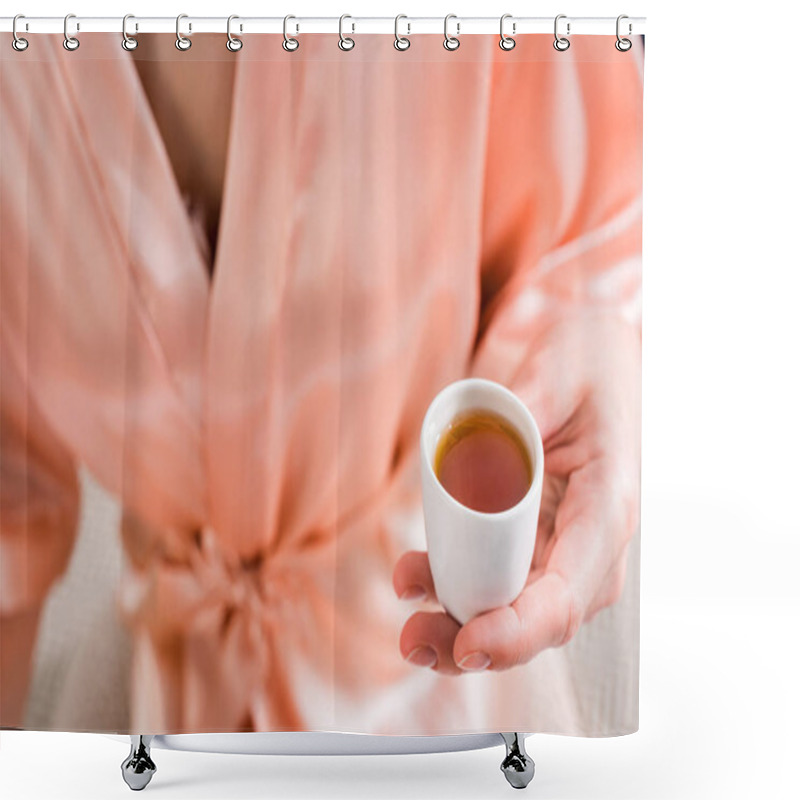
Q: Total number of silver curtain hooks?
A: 12